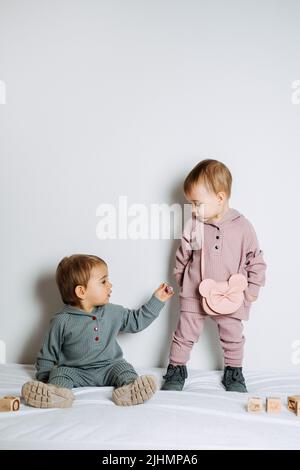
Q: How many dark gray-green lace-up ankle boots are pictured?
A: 2